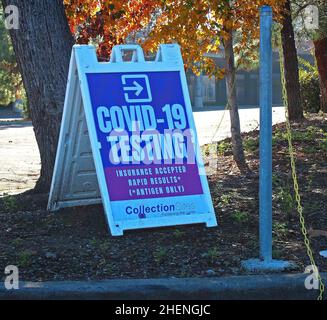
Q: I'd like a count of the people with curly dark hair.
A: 0